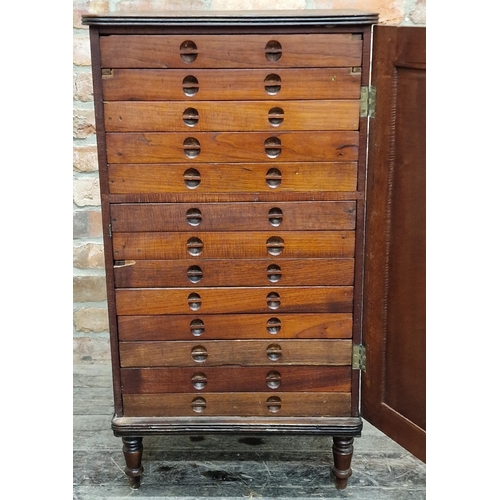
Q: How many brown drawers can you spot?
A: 13